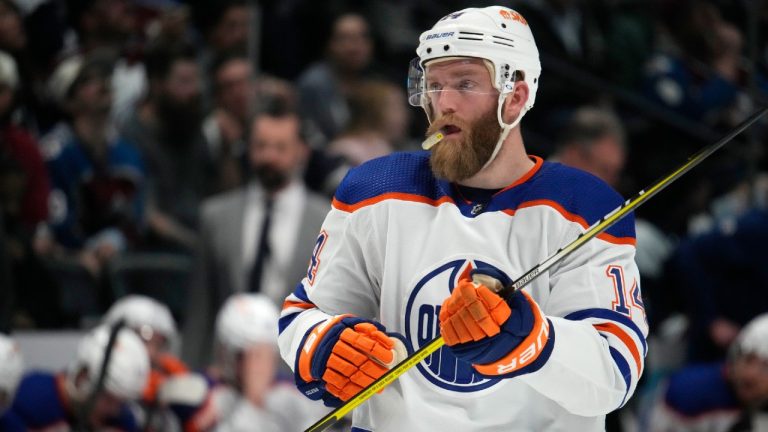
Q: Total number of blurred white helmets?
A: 5